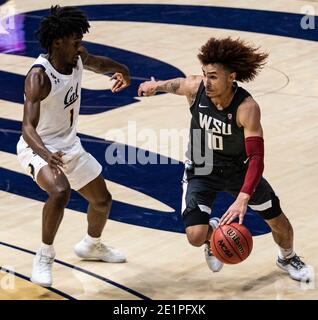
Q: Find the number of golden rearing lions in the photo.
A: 0